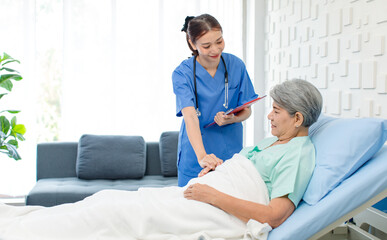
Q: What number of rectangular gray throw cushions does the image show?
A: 2